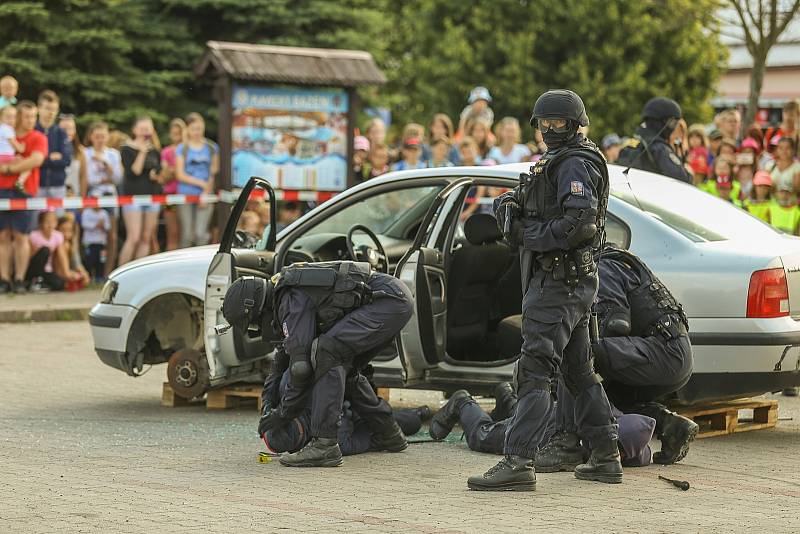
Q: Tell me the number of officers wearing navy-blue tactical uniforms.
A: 4